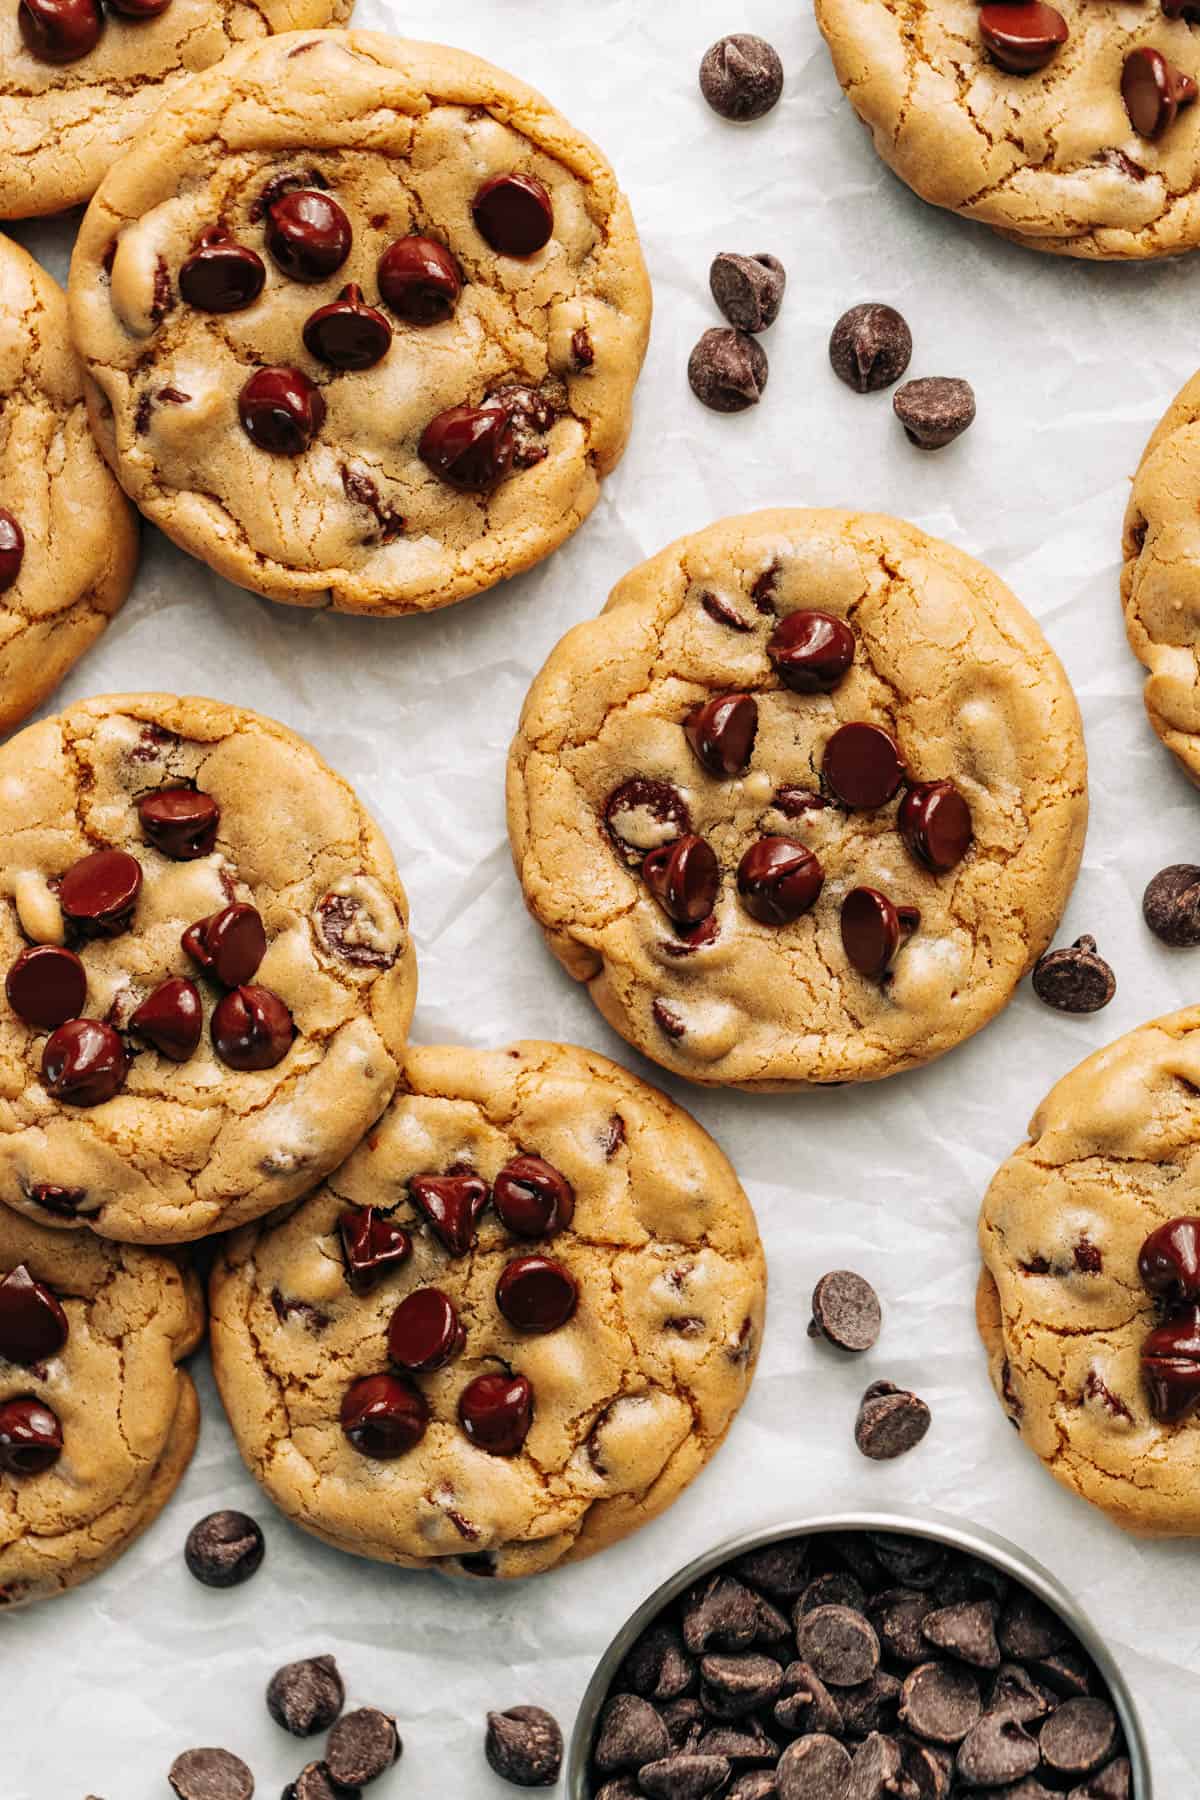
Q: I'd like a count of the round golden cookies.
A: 10